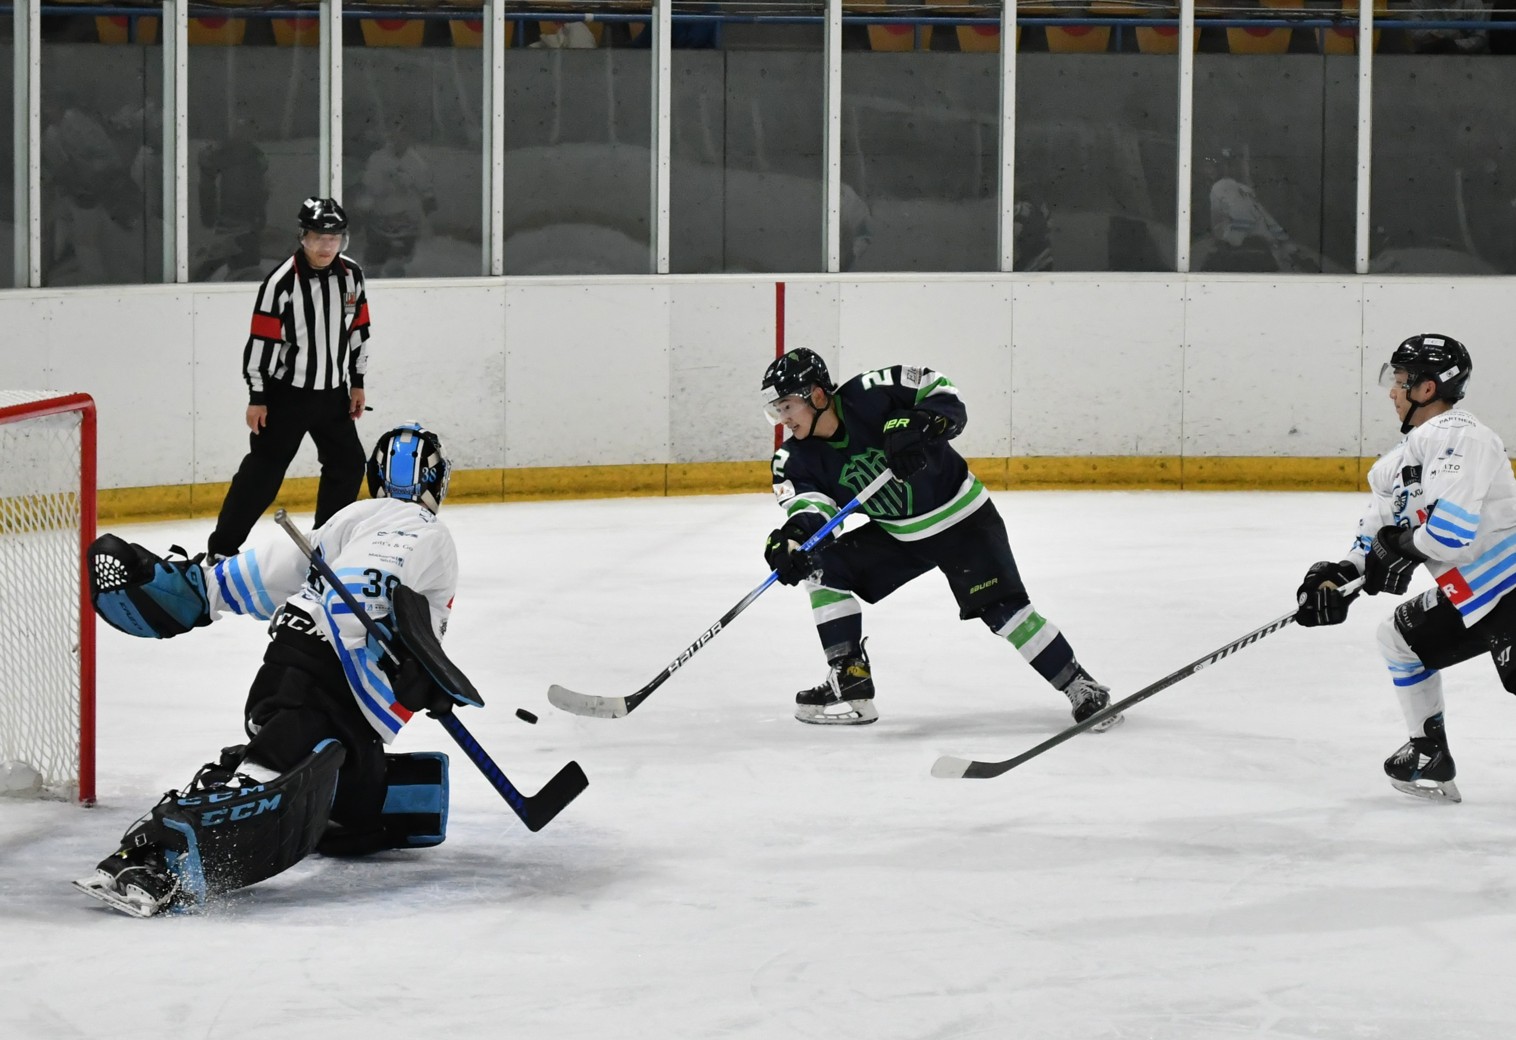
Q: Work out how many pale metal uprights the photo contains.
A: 9